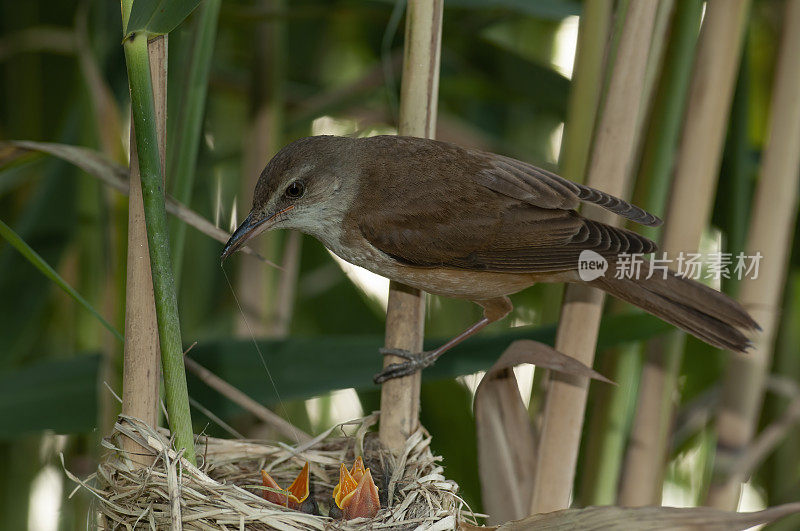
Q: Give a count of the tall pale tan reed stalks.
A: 5